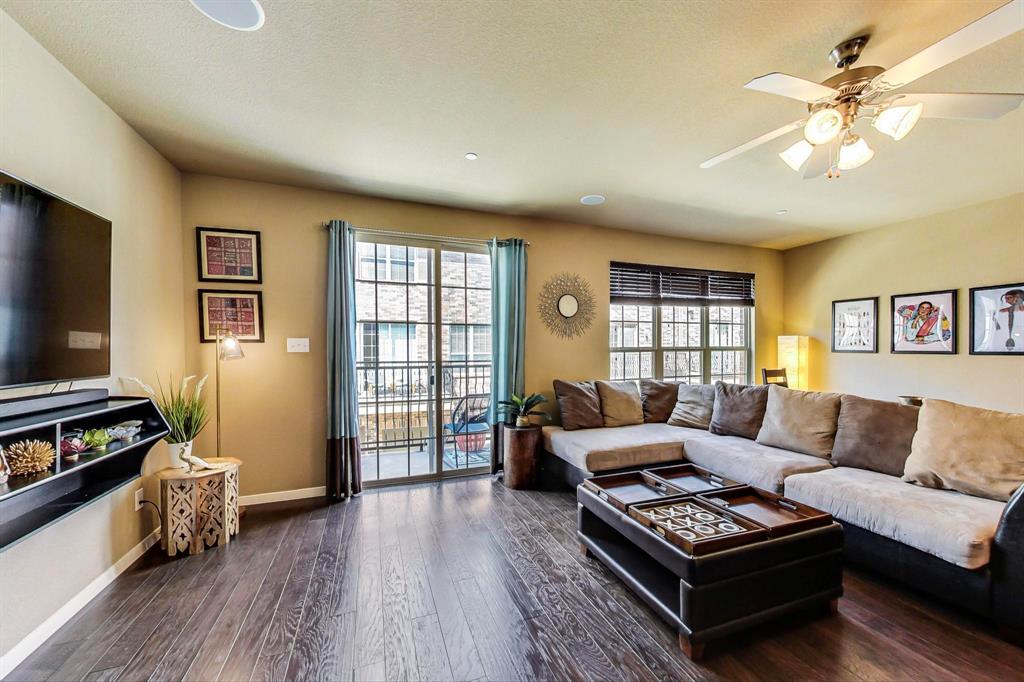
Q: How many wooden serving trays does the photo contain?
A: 4